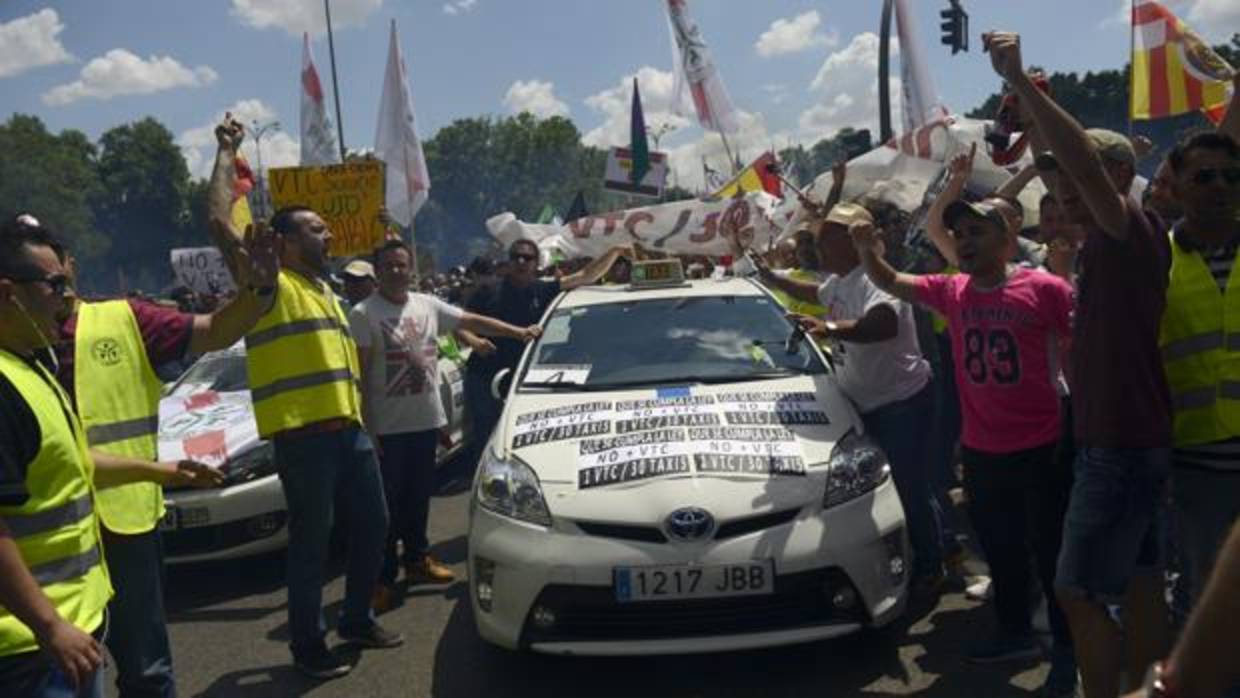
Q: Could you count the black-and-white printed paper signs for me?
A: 5